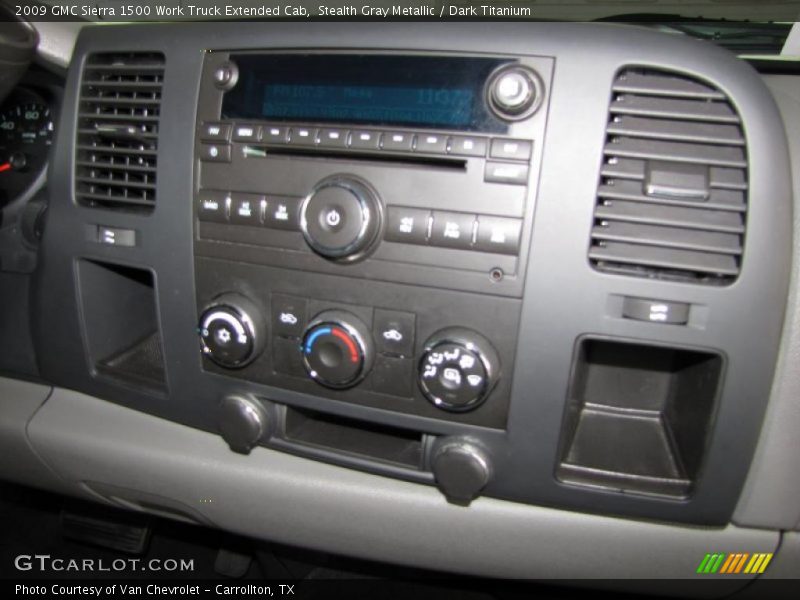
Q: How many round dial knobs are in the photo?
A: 5